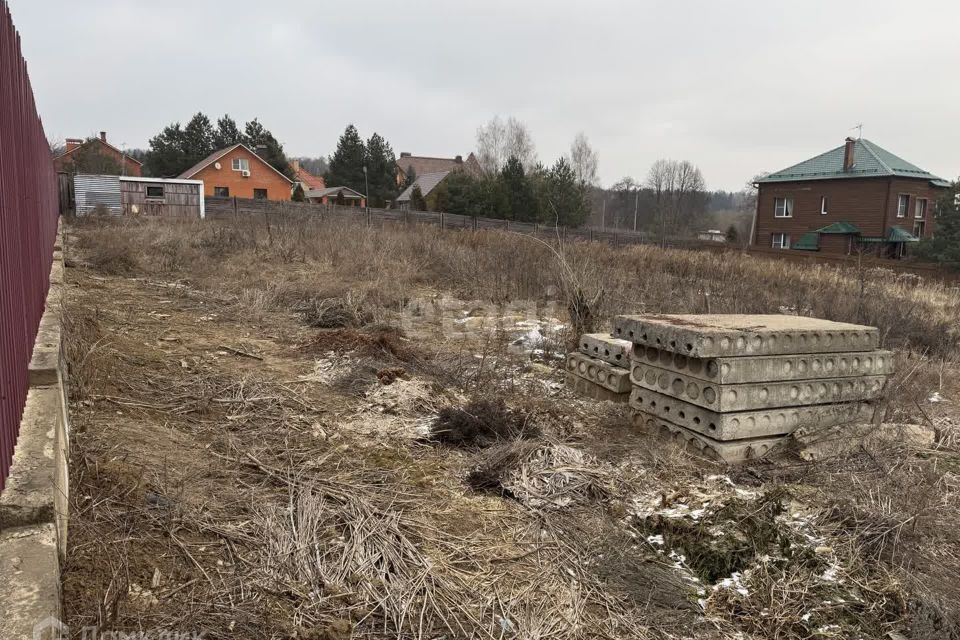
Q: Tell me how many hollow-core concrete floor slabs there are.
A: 8